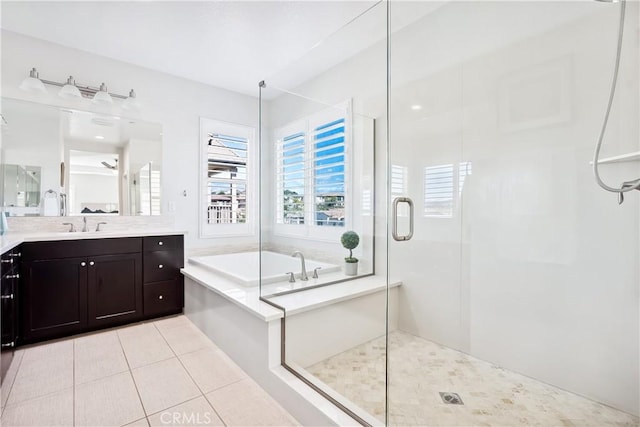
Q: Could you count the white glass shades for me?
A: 4